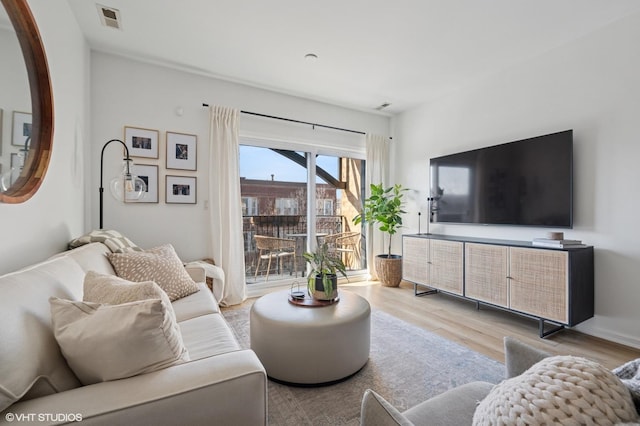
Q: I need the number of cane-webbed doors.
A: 4